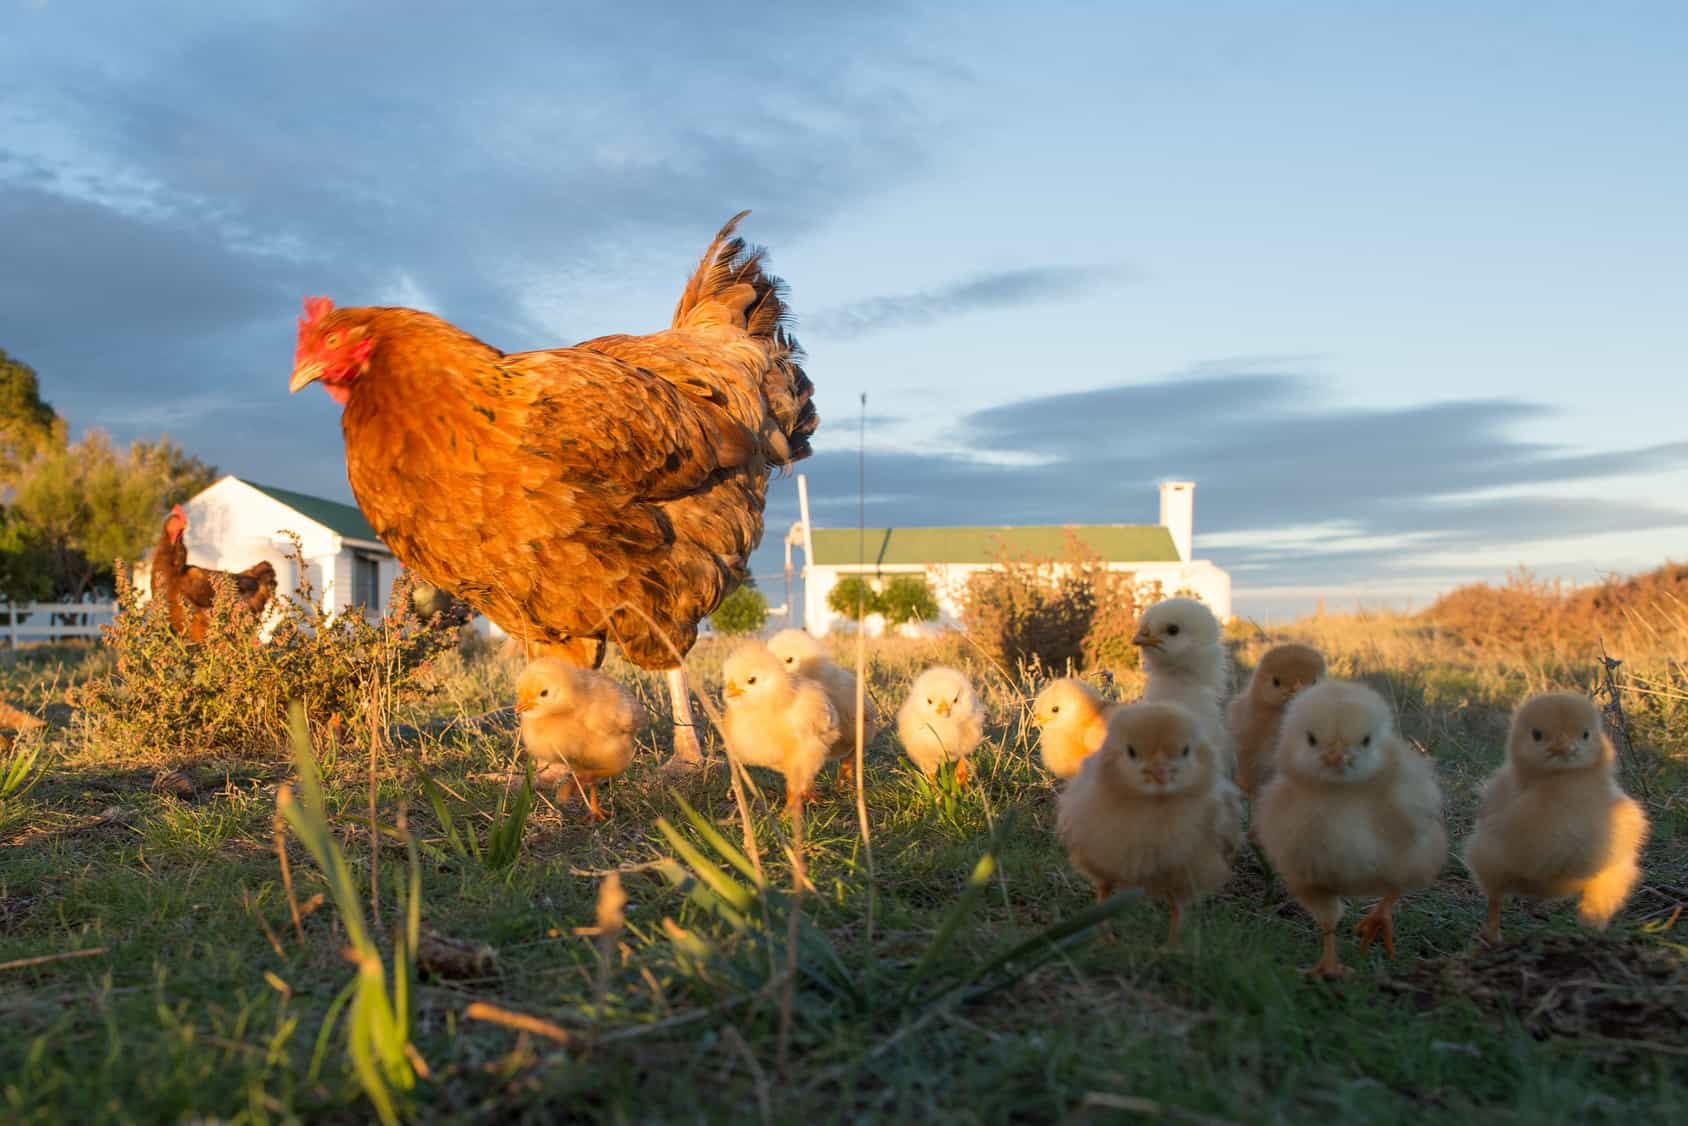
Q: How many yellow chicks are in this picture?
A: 10